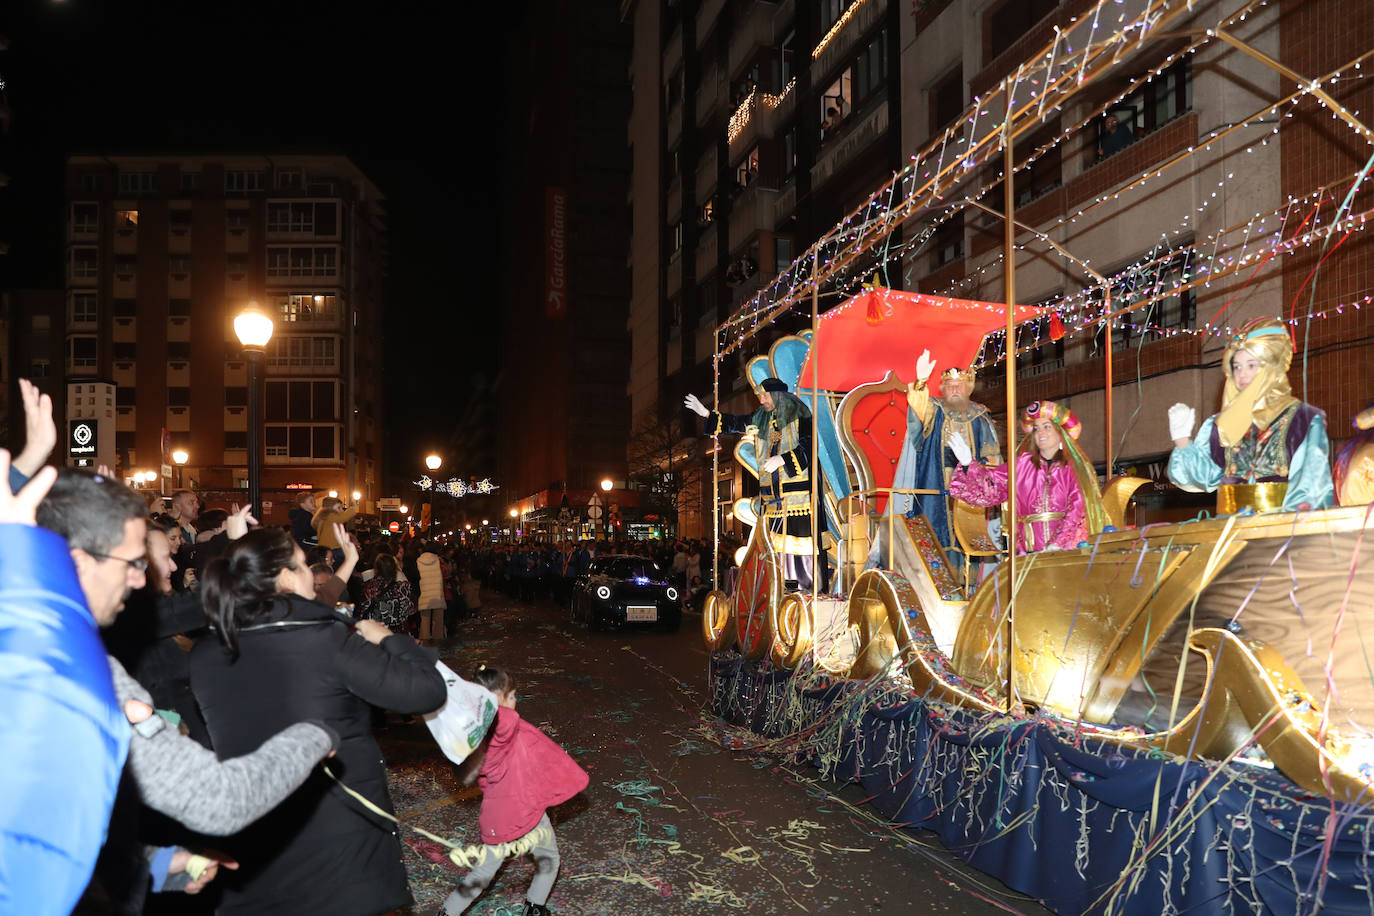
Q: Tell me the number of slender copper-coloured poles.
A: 4